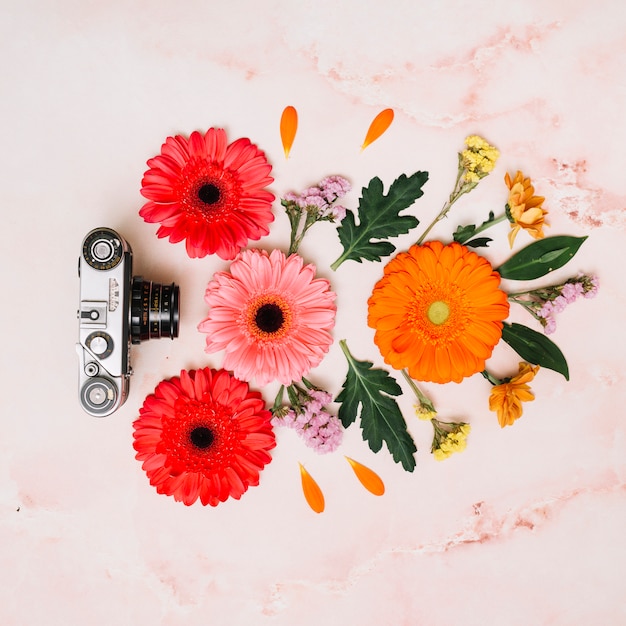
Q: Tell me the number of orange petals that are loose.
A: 4